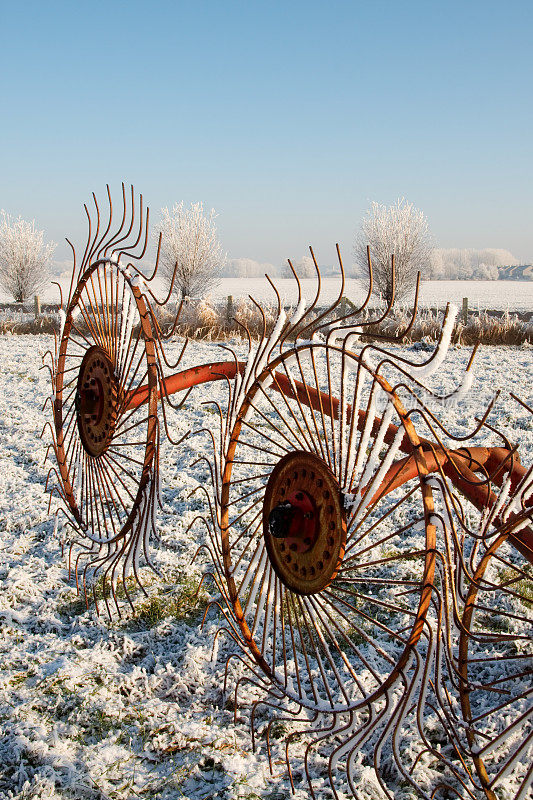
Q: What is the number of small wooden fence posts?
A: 4